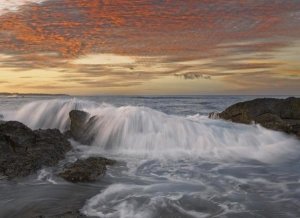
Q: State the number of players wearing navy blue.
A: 0